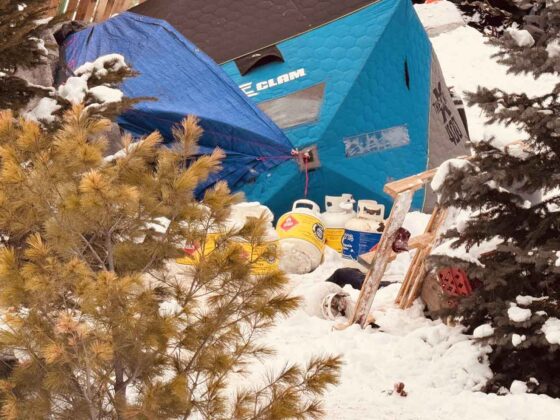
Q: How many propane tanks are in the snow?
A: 6